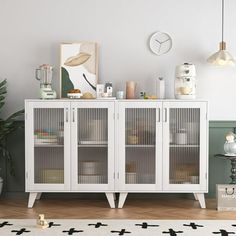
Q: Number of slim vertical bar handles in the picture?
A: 4